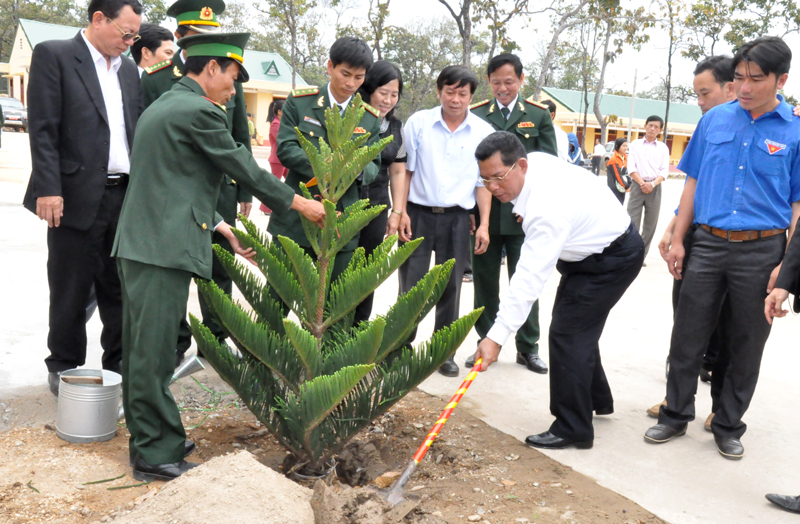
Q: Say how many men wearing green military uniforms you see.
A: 4